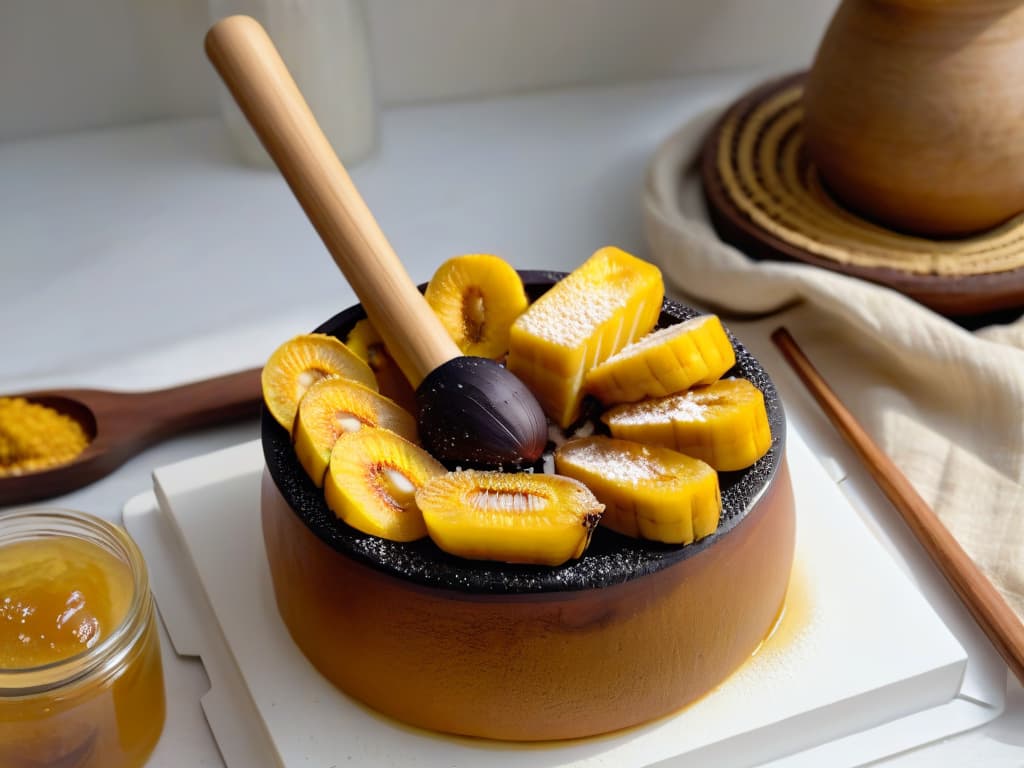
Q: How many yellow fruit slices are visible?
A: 10